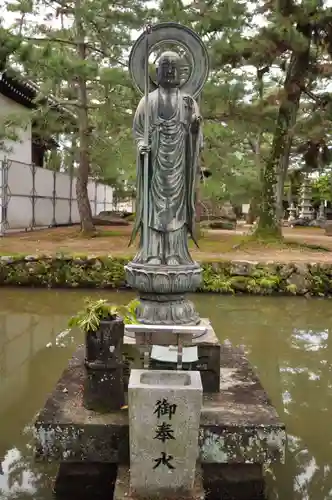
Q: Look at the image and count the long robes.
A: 1